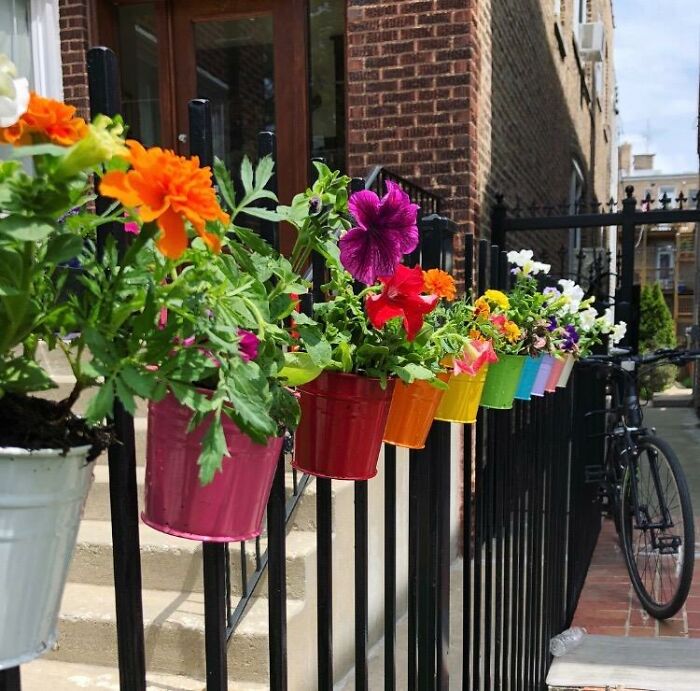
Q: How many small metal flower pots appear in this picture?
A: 10